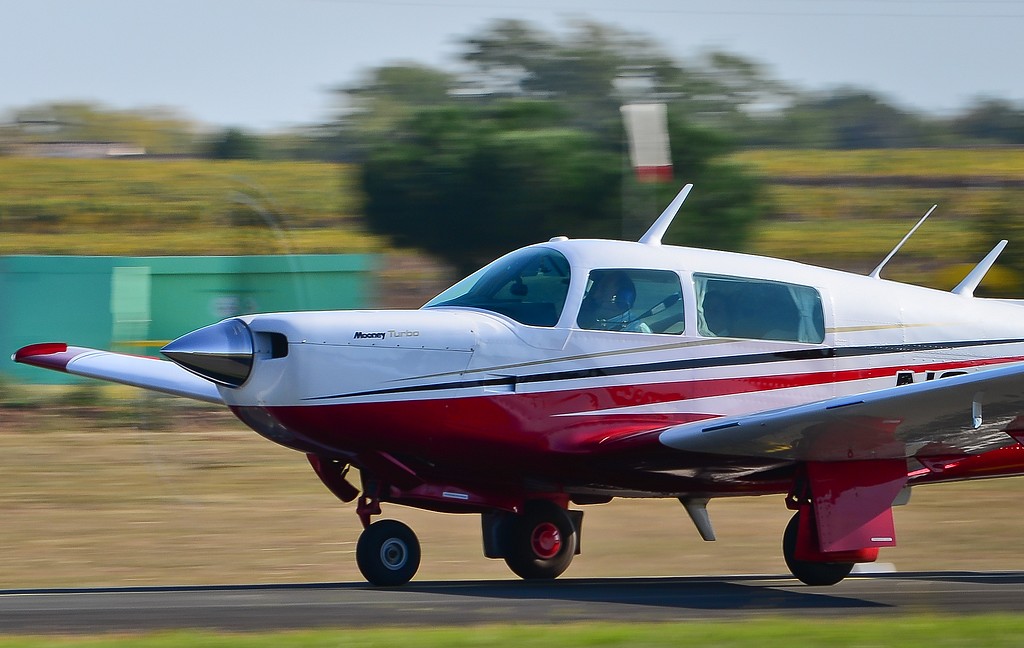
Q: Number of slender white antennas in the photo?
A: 3